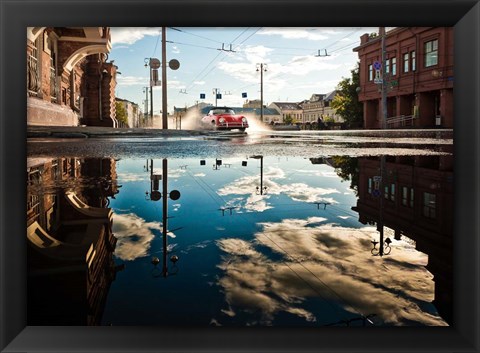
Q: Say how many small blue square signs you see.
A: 3